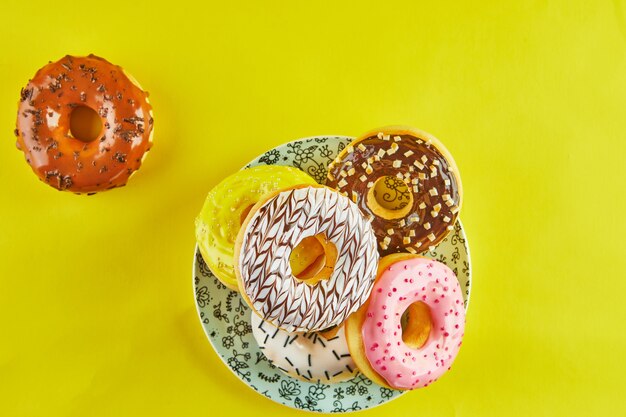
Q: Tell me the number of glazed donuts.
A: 6